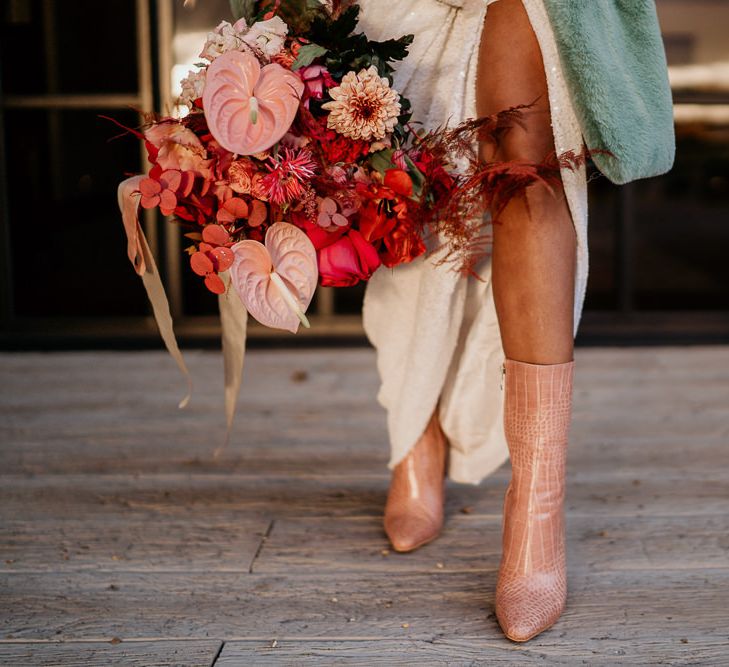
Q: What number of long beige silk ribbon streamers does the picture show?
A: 2